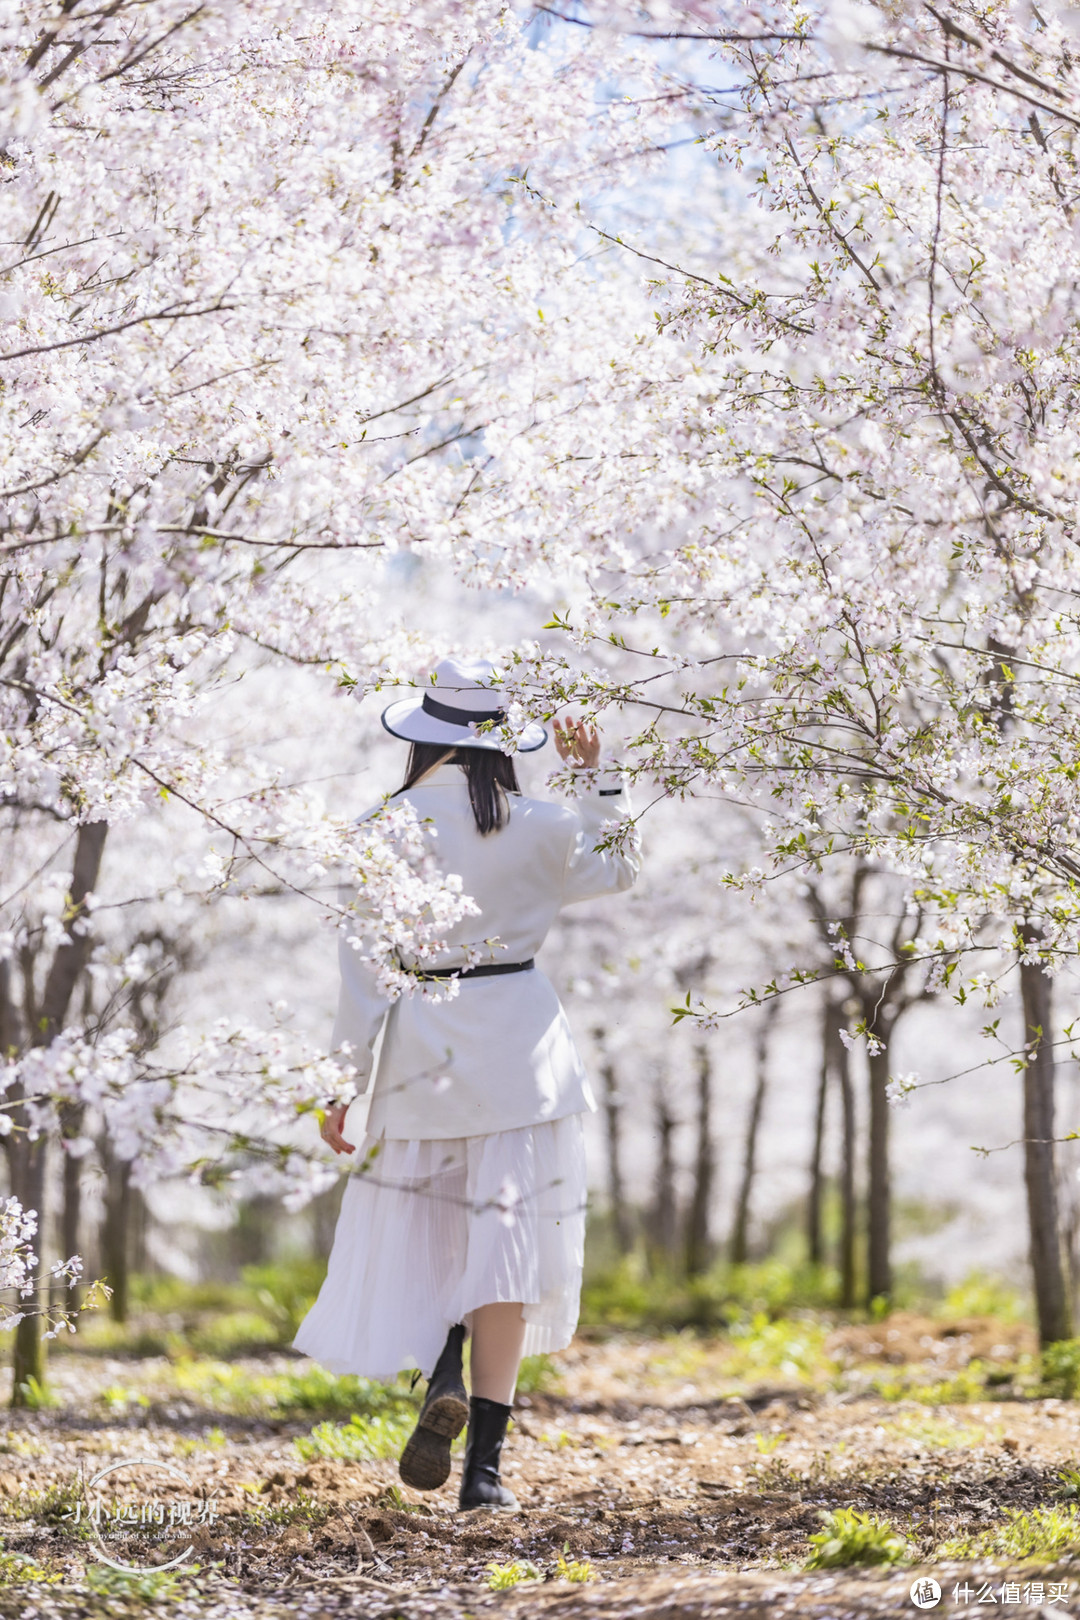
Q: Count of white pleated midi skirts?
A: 1